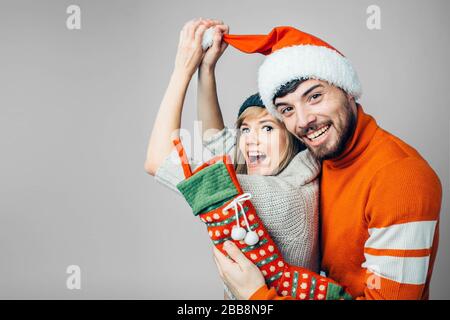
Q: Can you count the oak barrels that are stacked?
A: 0